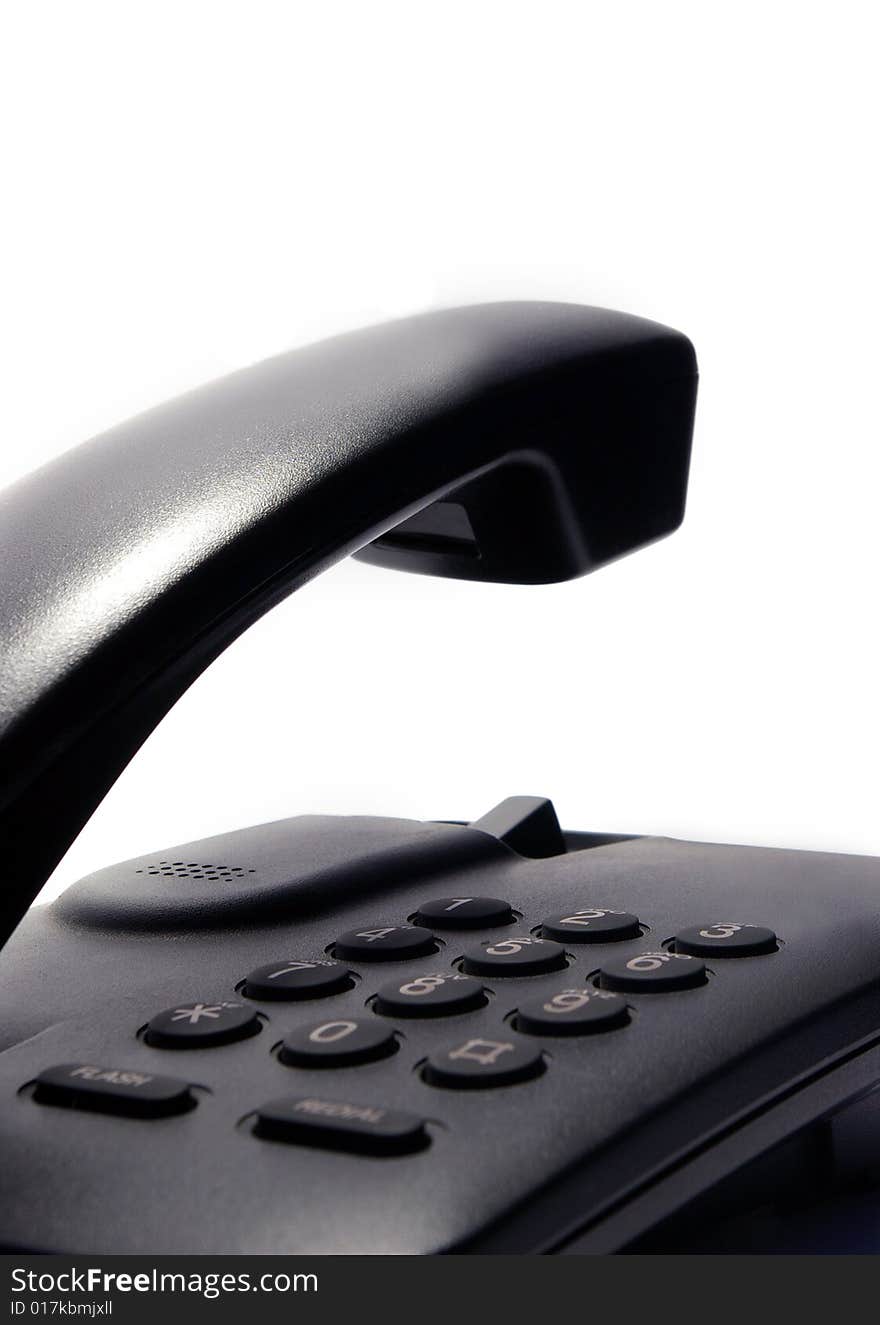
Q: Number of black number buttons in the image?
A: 10